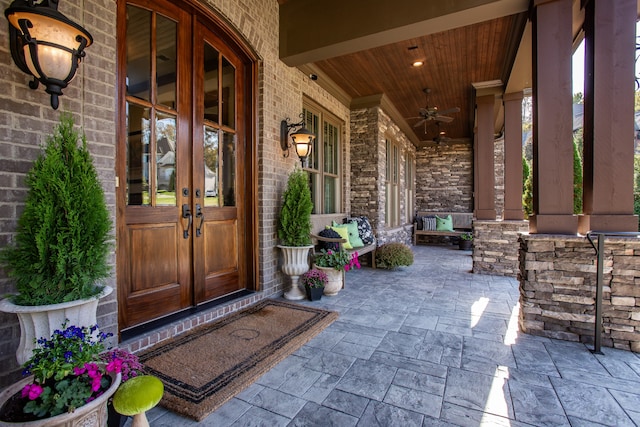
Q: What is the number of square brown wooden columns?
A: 4